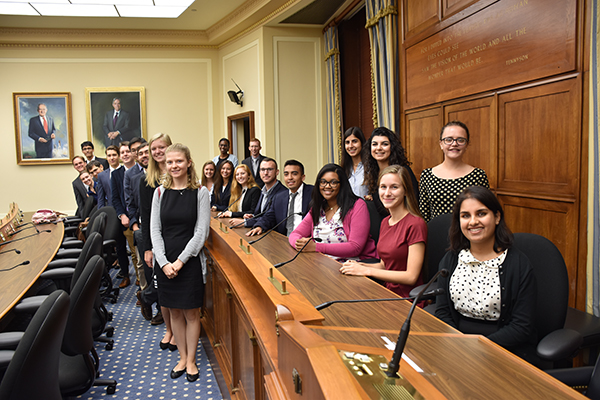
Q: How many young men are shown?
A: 10